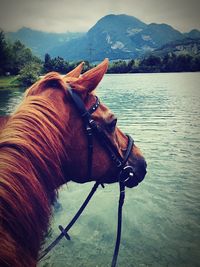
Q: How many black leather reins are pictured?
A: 2